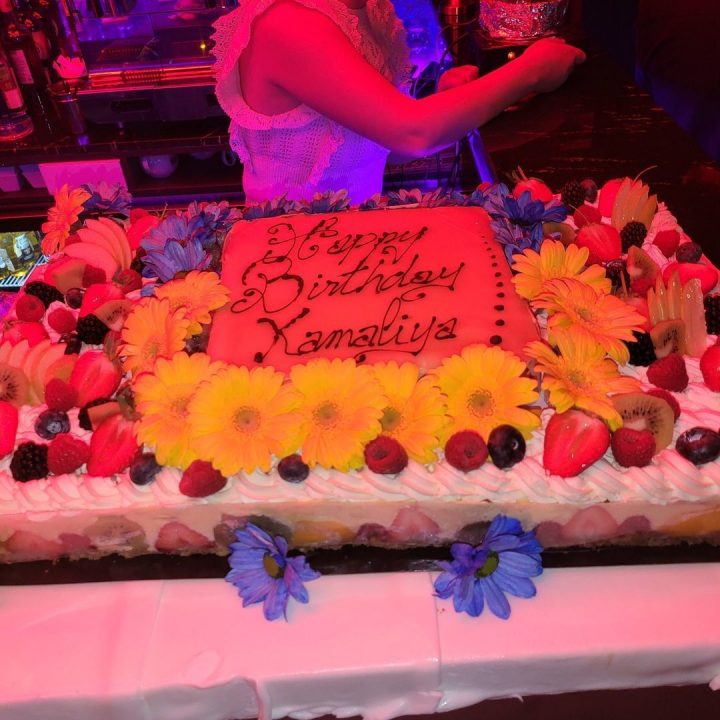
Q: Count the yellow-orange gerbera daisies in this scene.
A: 11